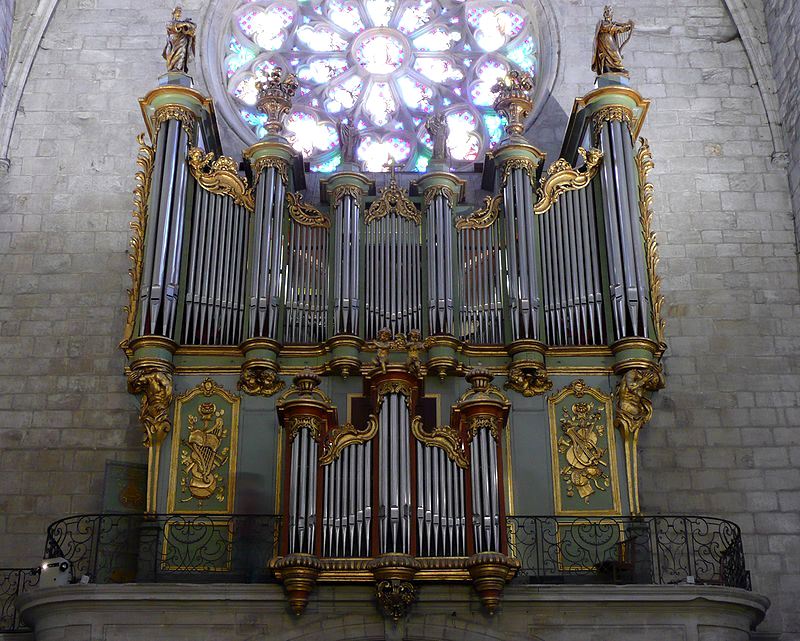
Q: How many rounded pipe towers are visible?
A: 9